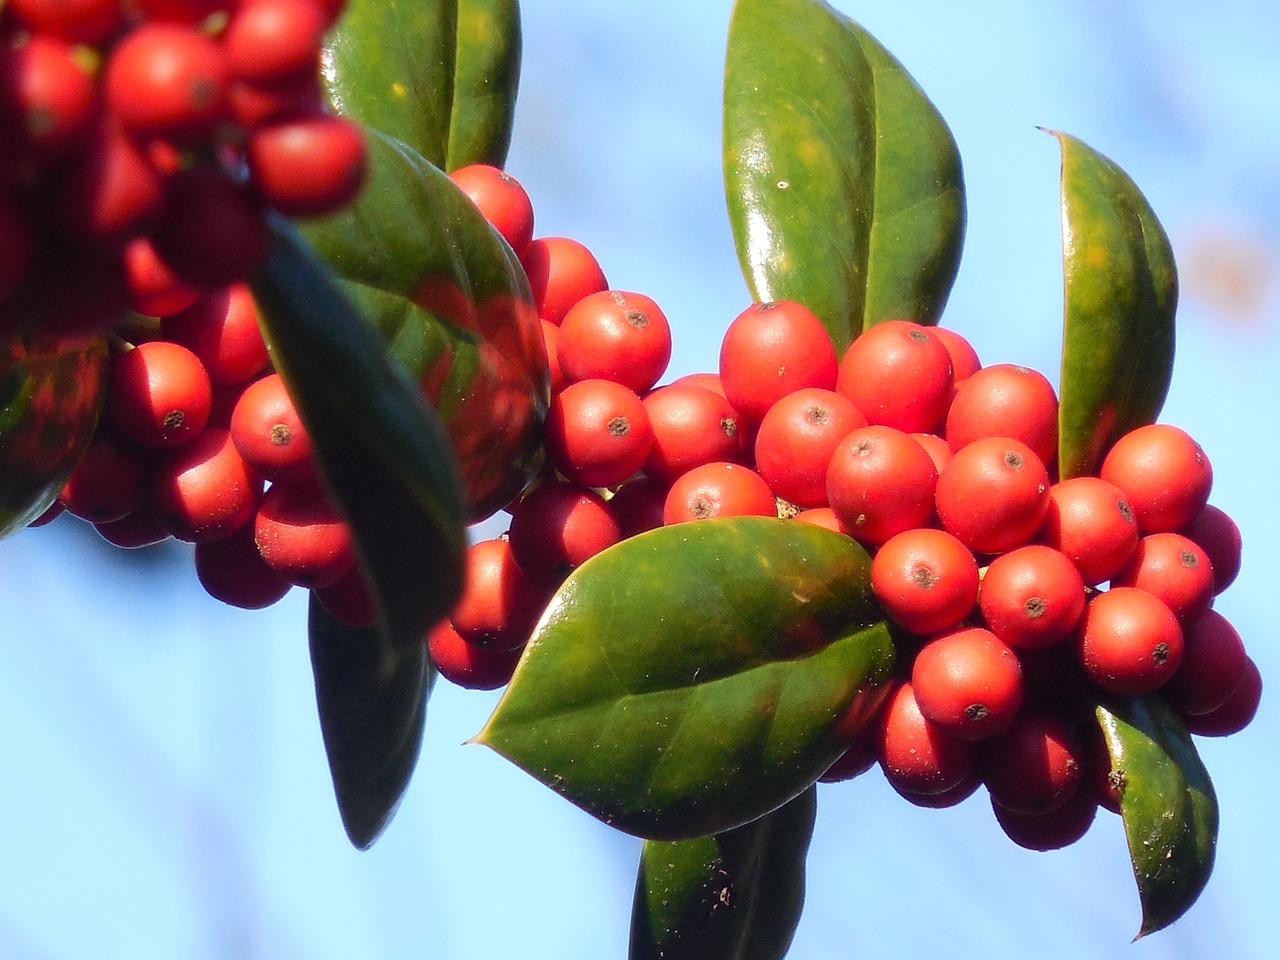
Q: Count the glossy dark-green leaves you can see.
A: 10